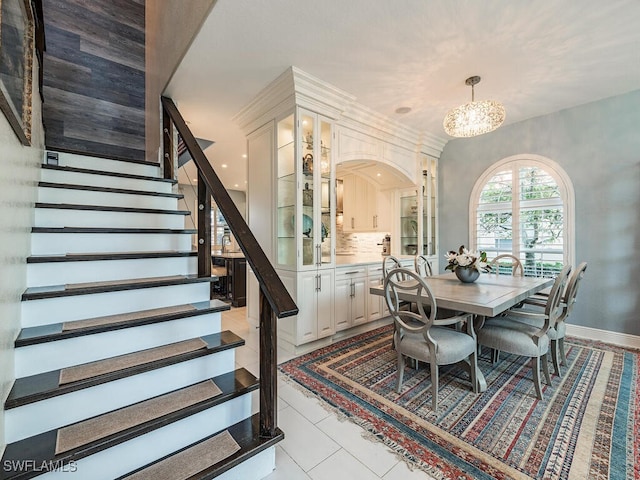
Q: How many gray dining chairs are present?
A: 6